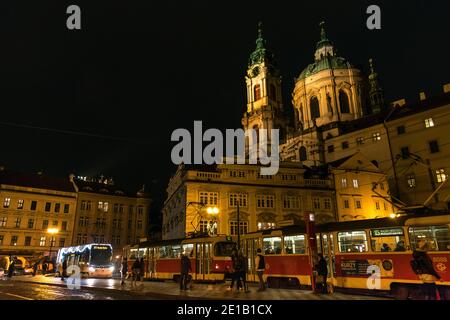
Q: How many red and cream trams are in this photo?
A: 2